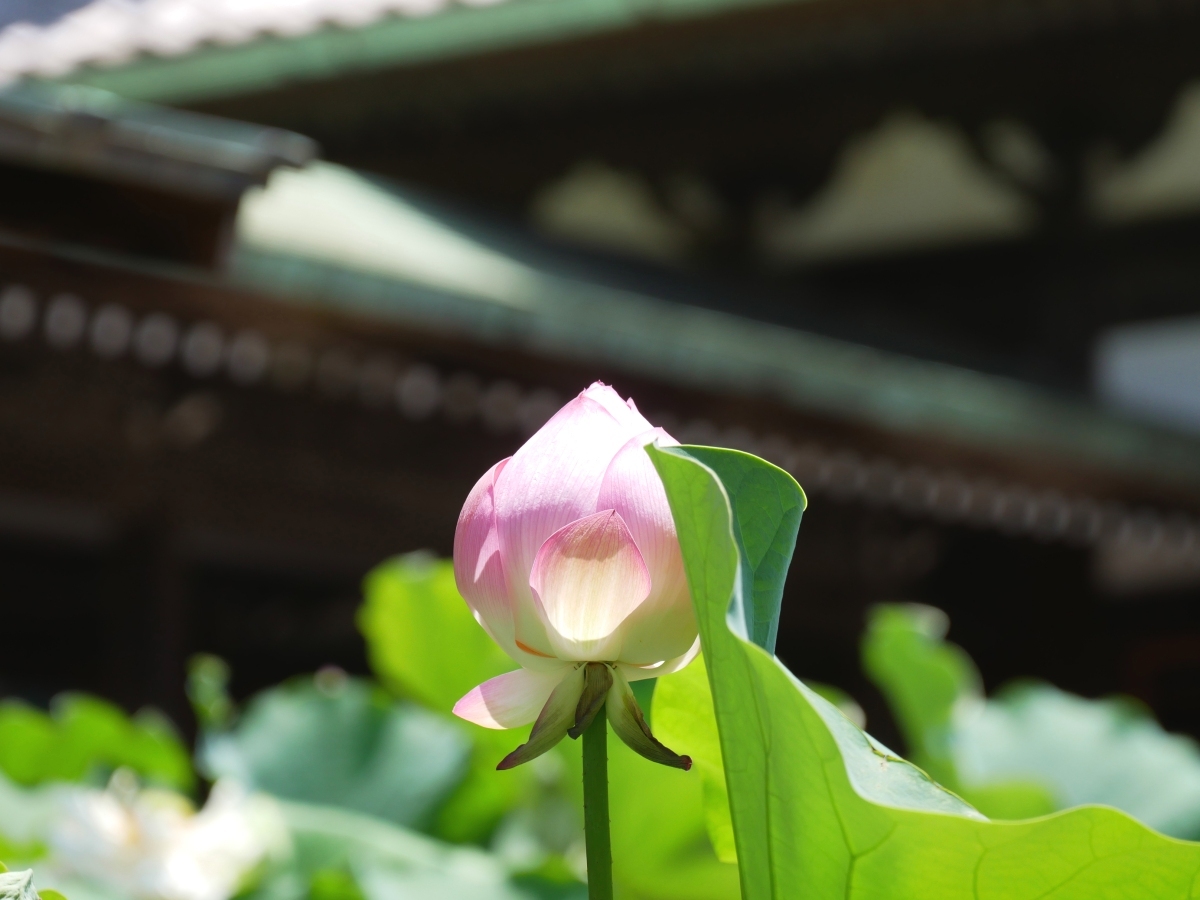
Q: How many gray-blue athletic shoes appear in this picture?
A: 0